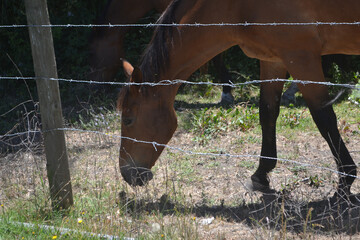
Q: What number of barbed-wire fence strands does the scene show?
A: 3